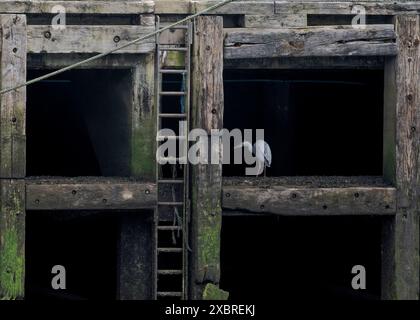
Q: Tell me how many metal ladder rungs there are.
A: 13